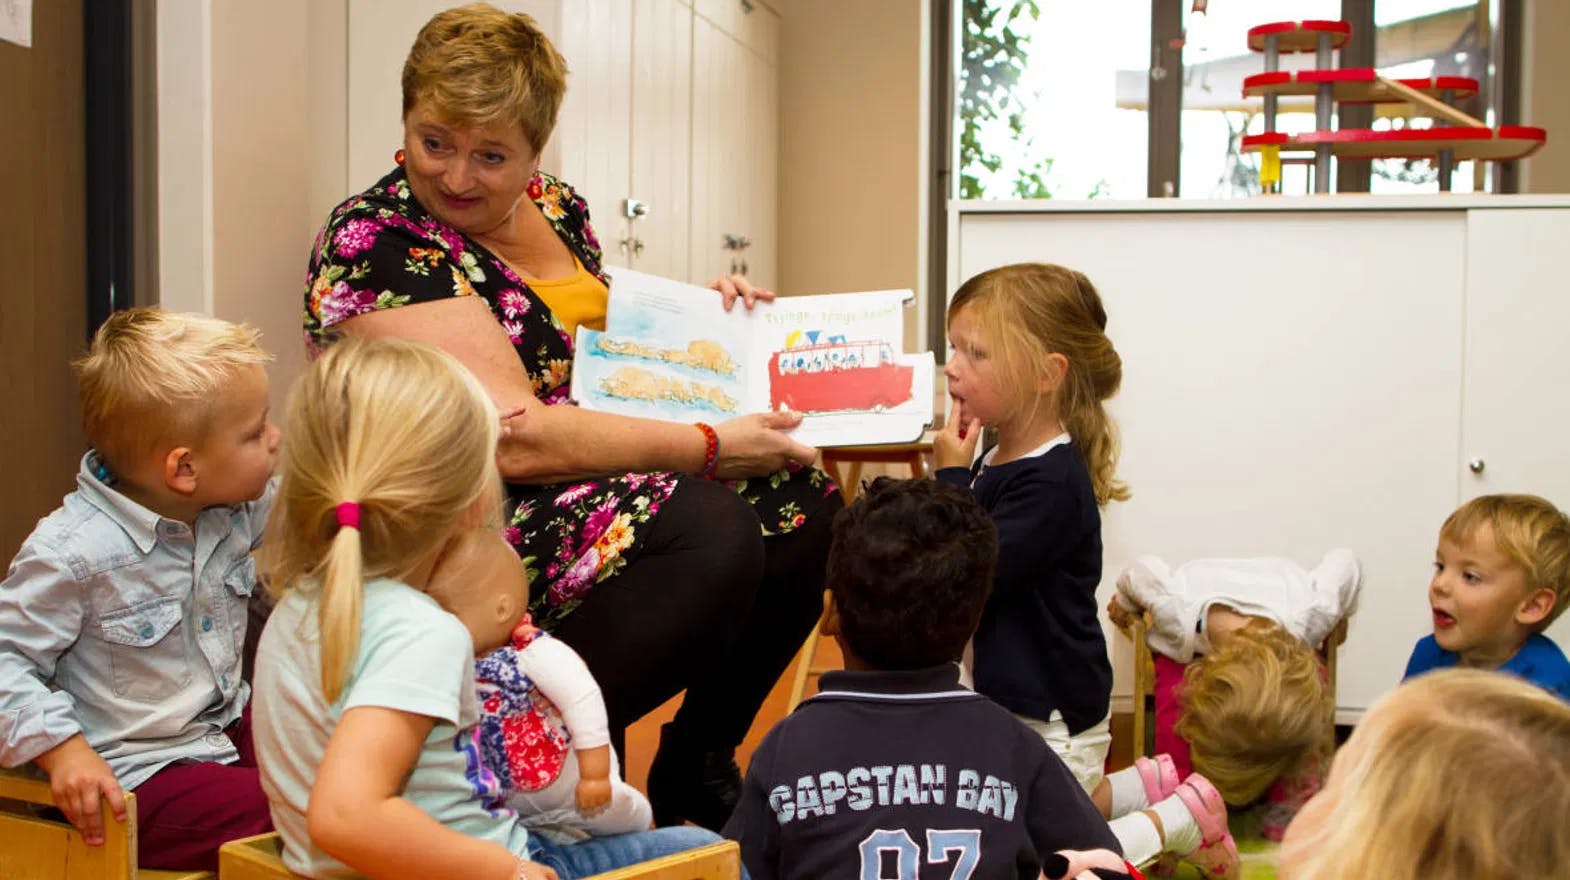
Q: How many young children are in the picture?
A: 7